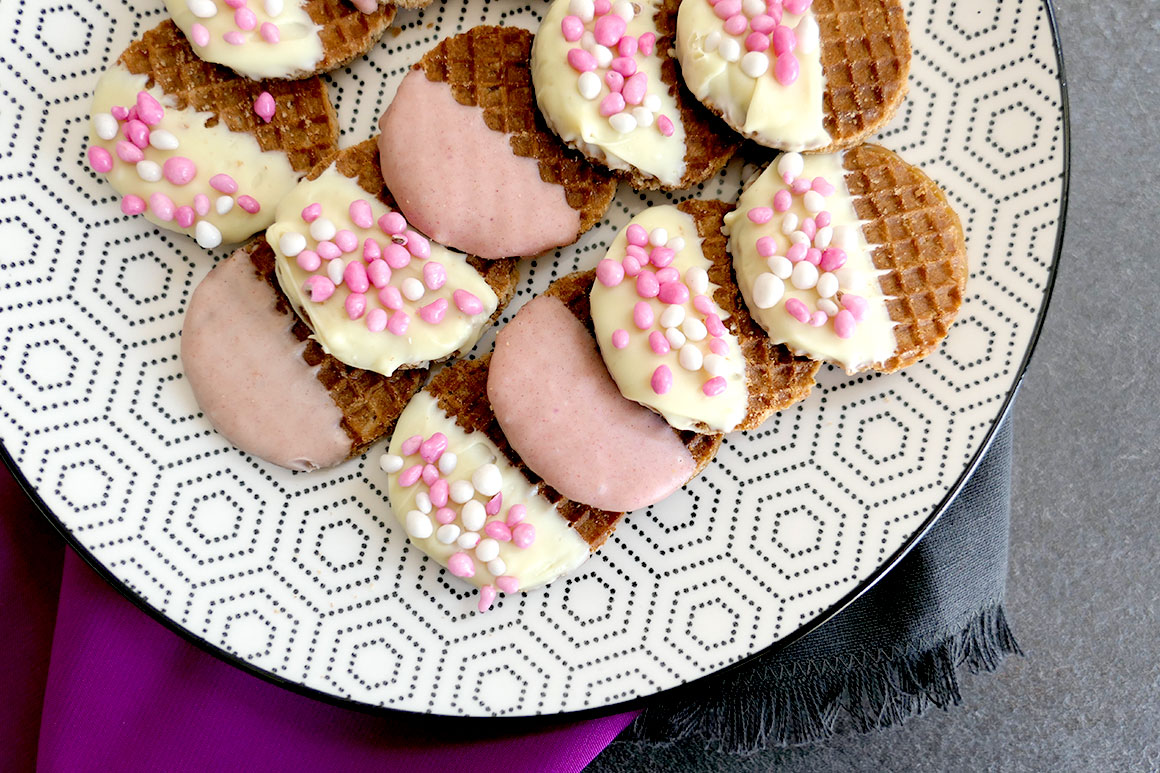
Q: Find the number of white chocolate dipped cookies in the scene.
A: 8